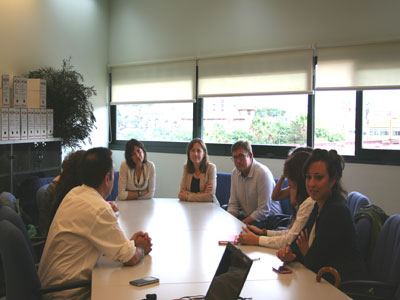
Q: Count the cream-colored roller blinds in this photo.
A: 3